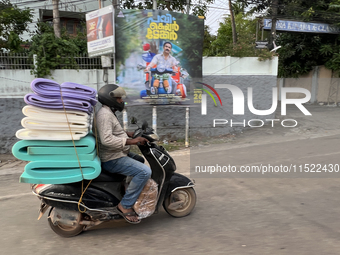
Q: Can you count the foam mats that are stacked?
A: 7